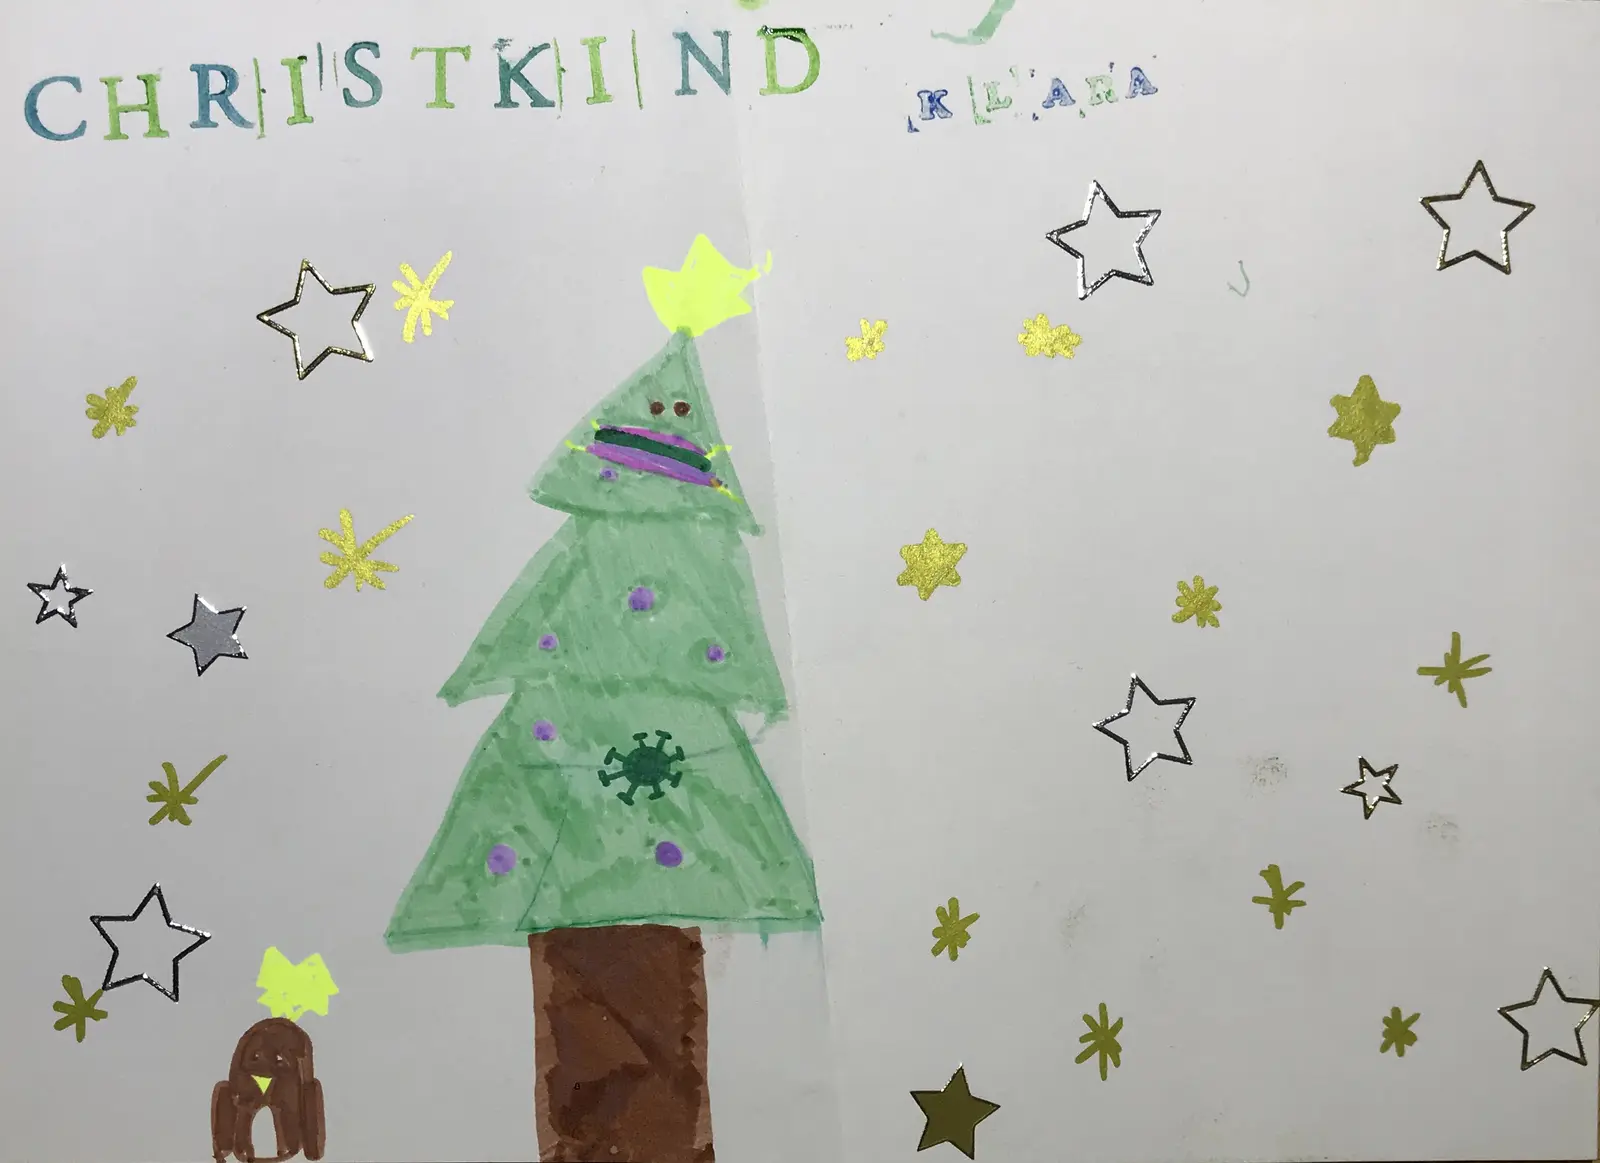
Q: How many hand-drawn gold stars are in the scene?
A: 15